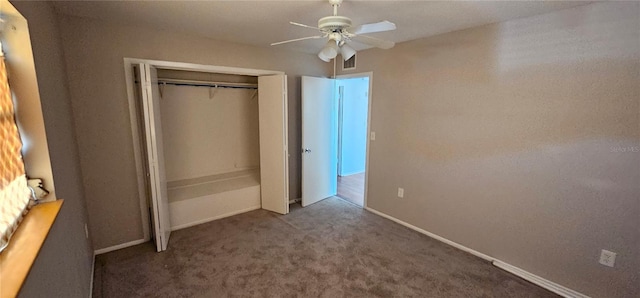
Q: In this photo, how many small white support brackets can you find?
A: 3